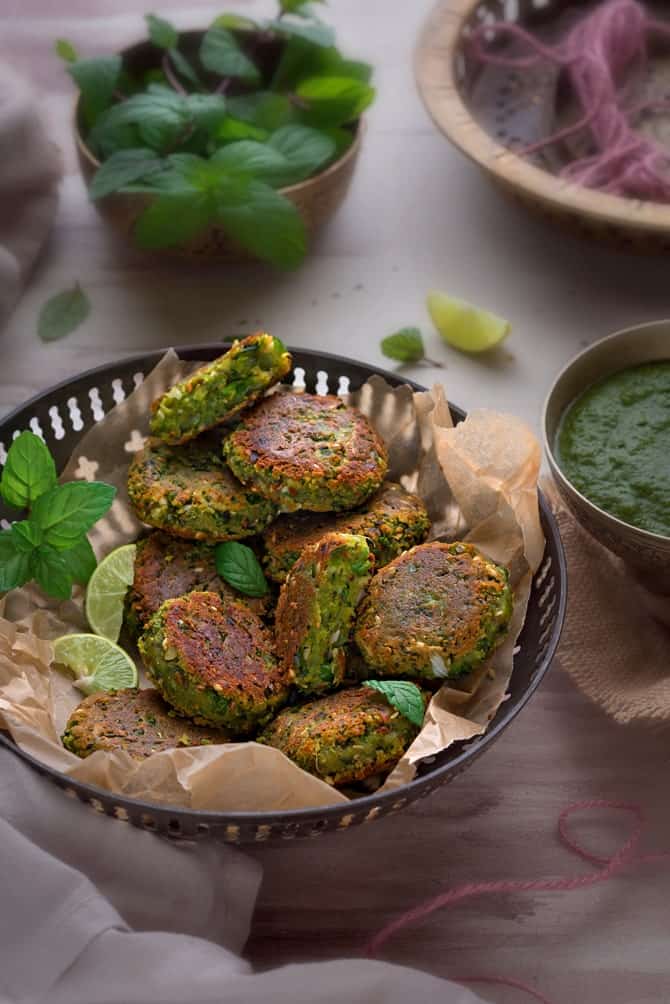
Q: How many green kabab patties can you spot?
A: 10